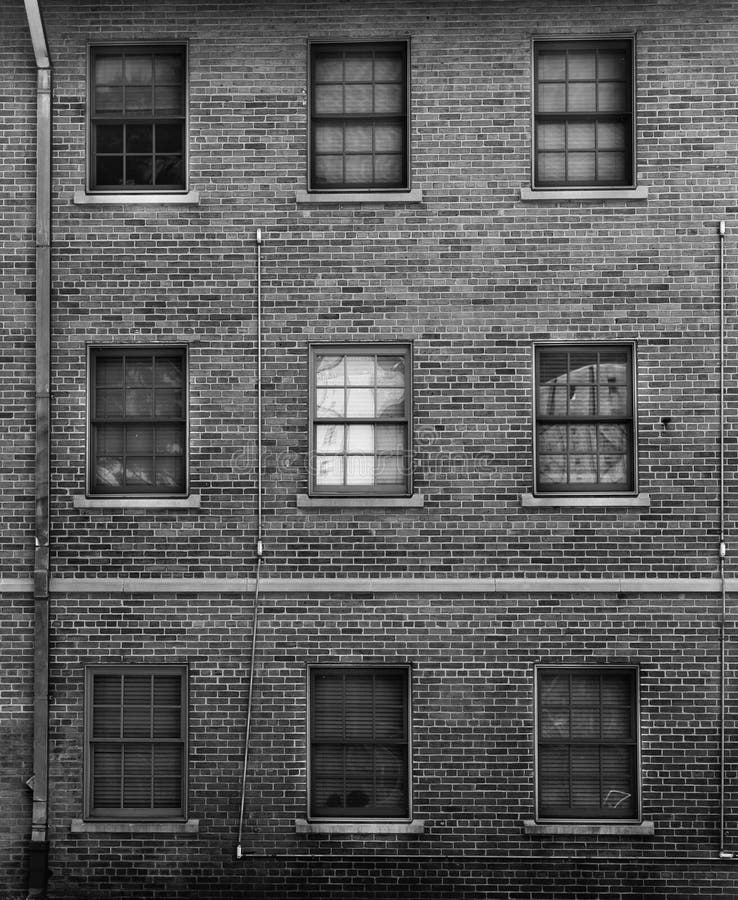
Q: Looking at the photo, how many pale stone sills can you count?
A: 9